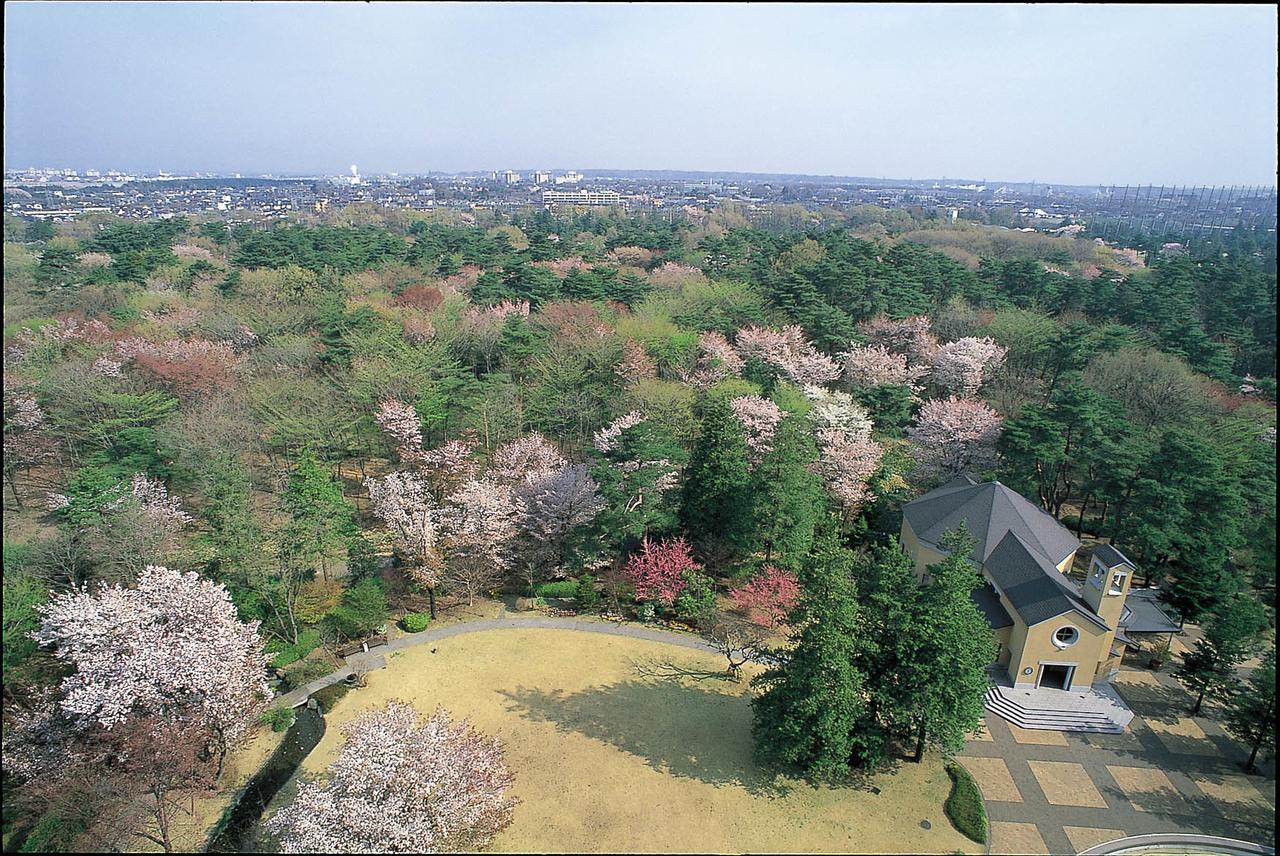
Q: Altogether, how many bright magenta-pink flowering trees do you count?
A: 2